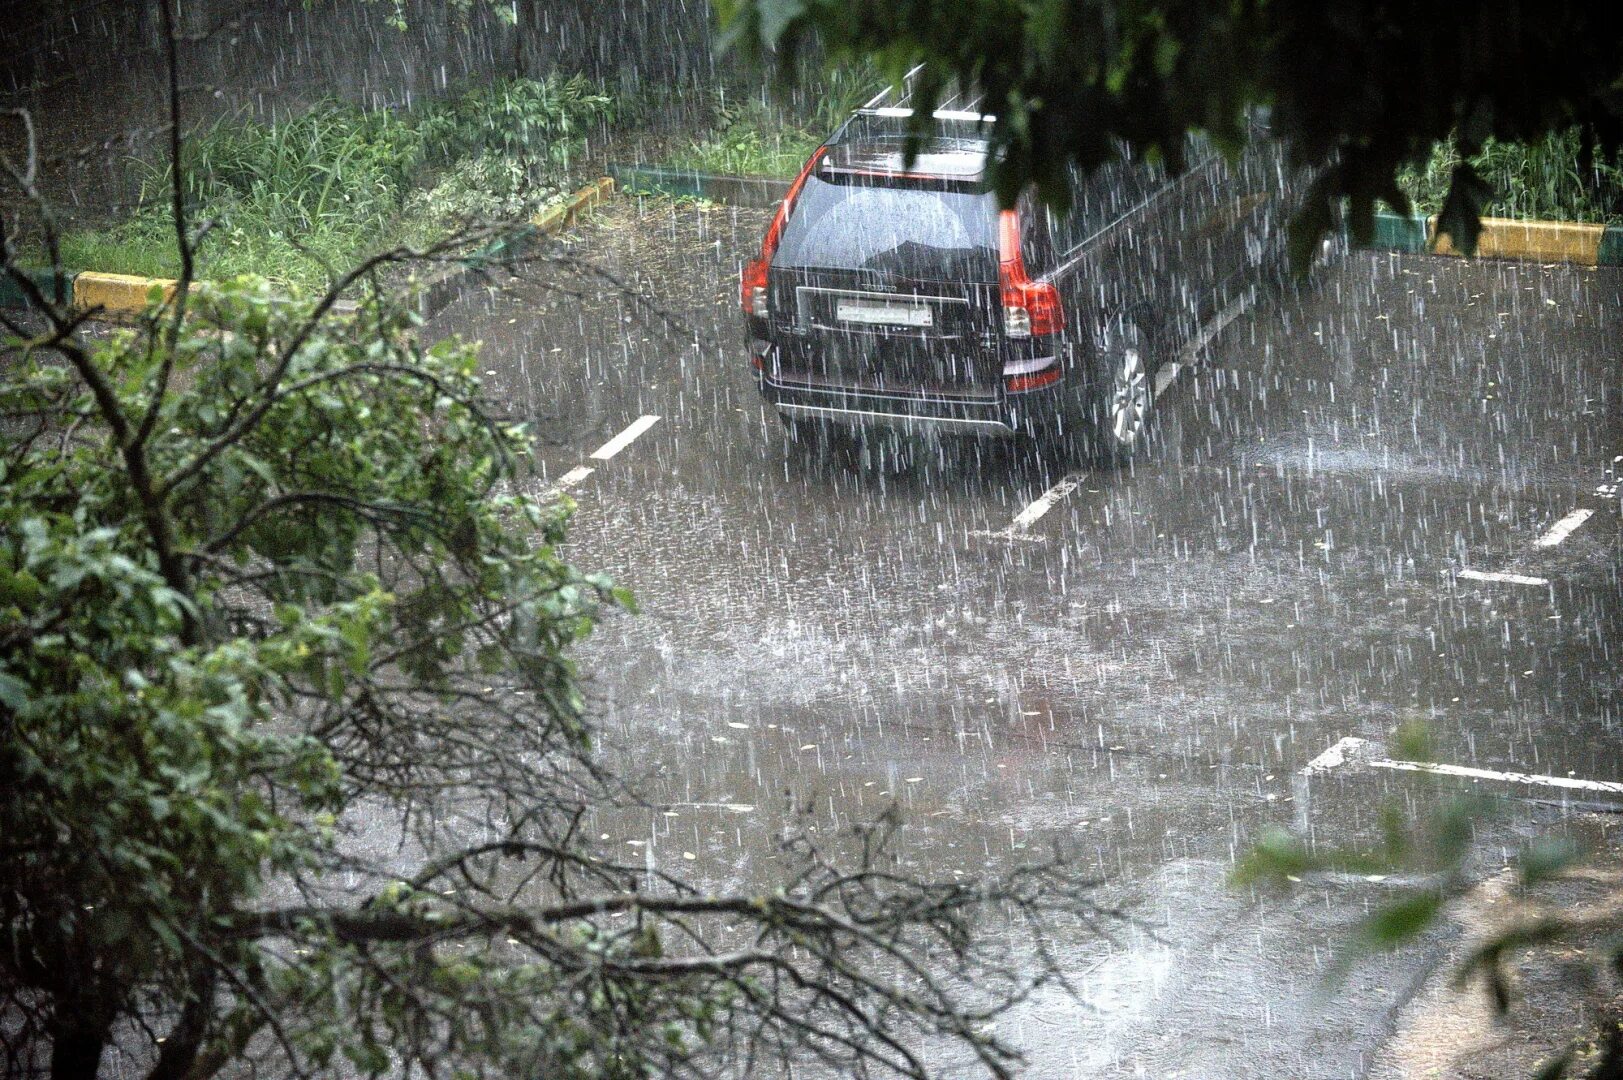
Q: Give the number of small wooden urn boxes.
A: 0